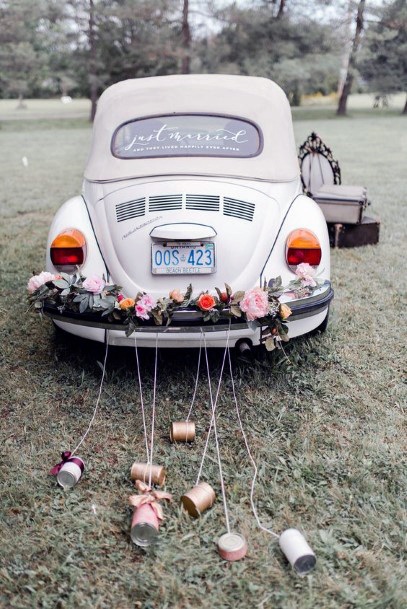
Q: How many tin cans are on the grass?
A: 7